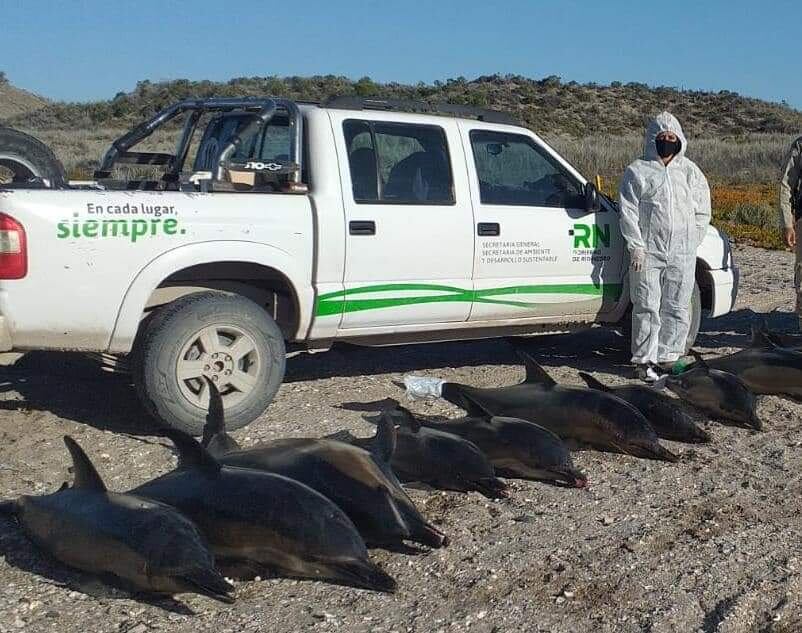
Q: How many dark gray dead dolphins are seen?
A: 9